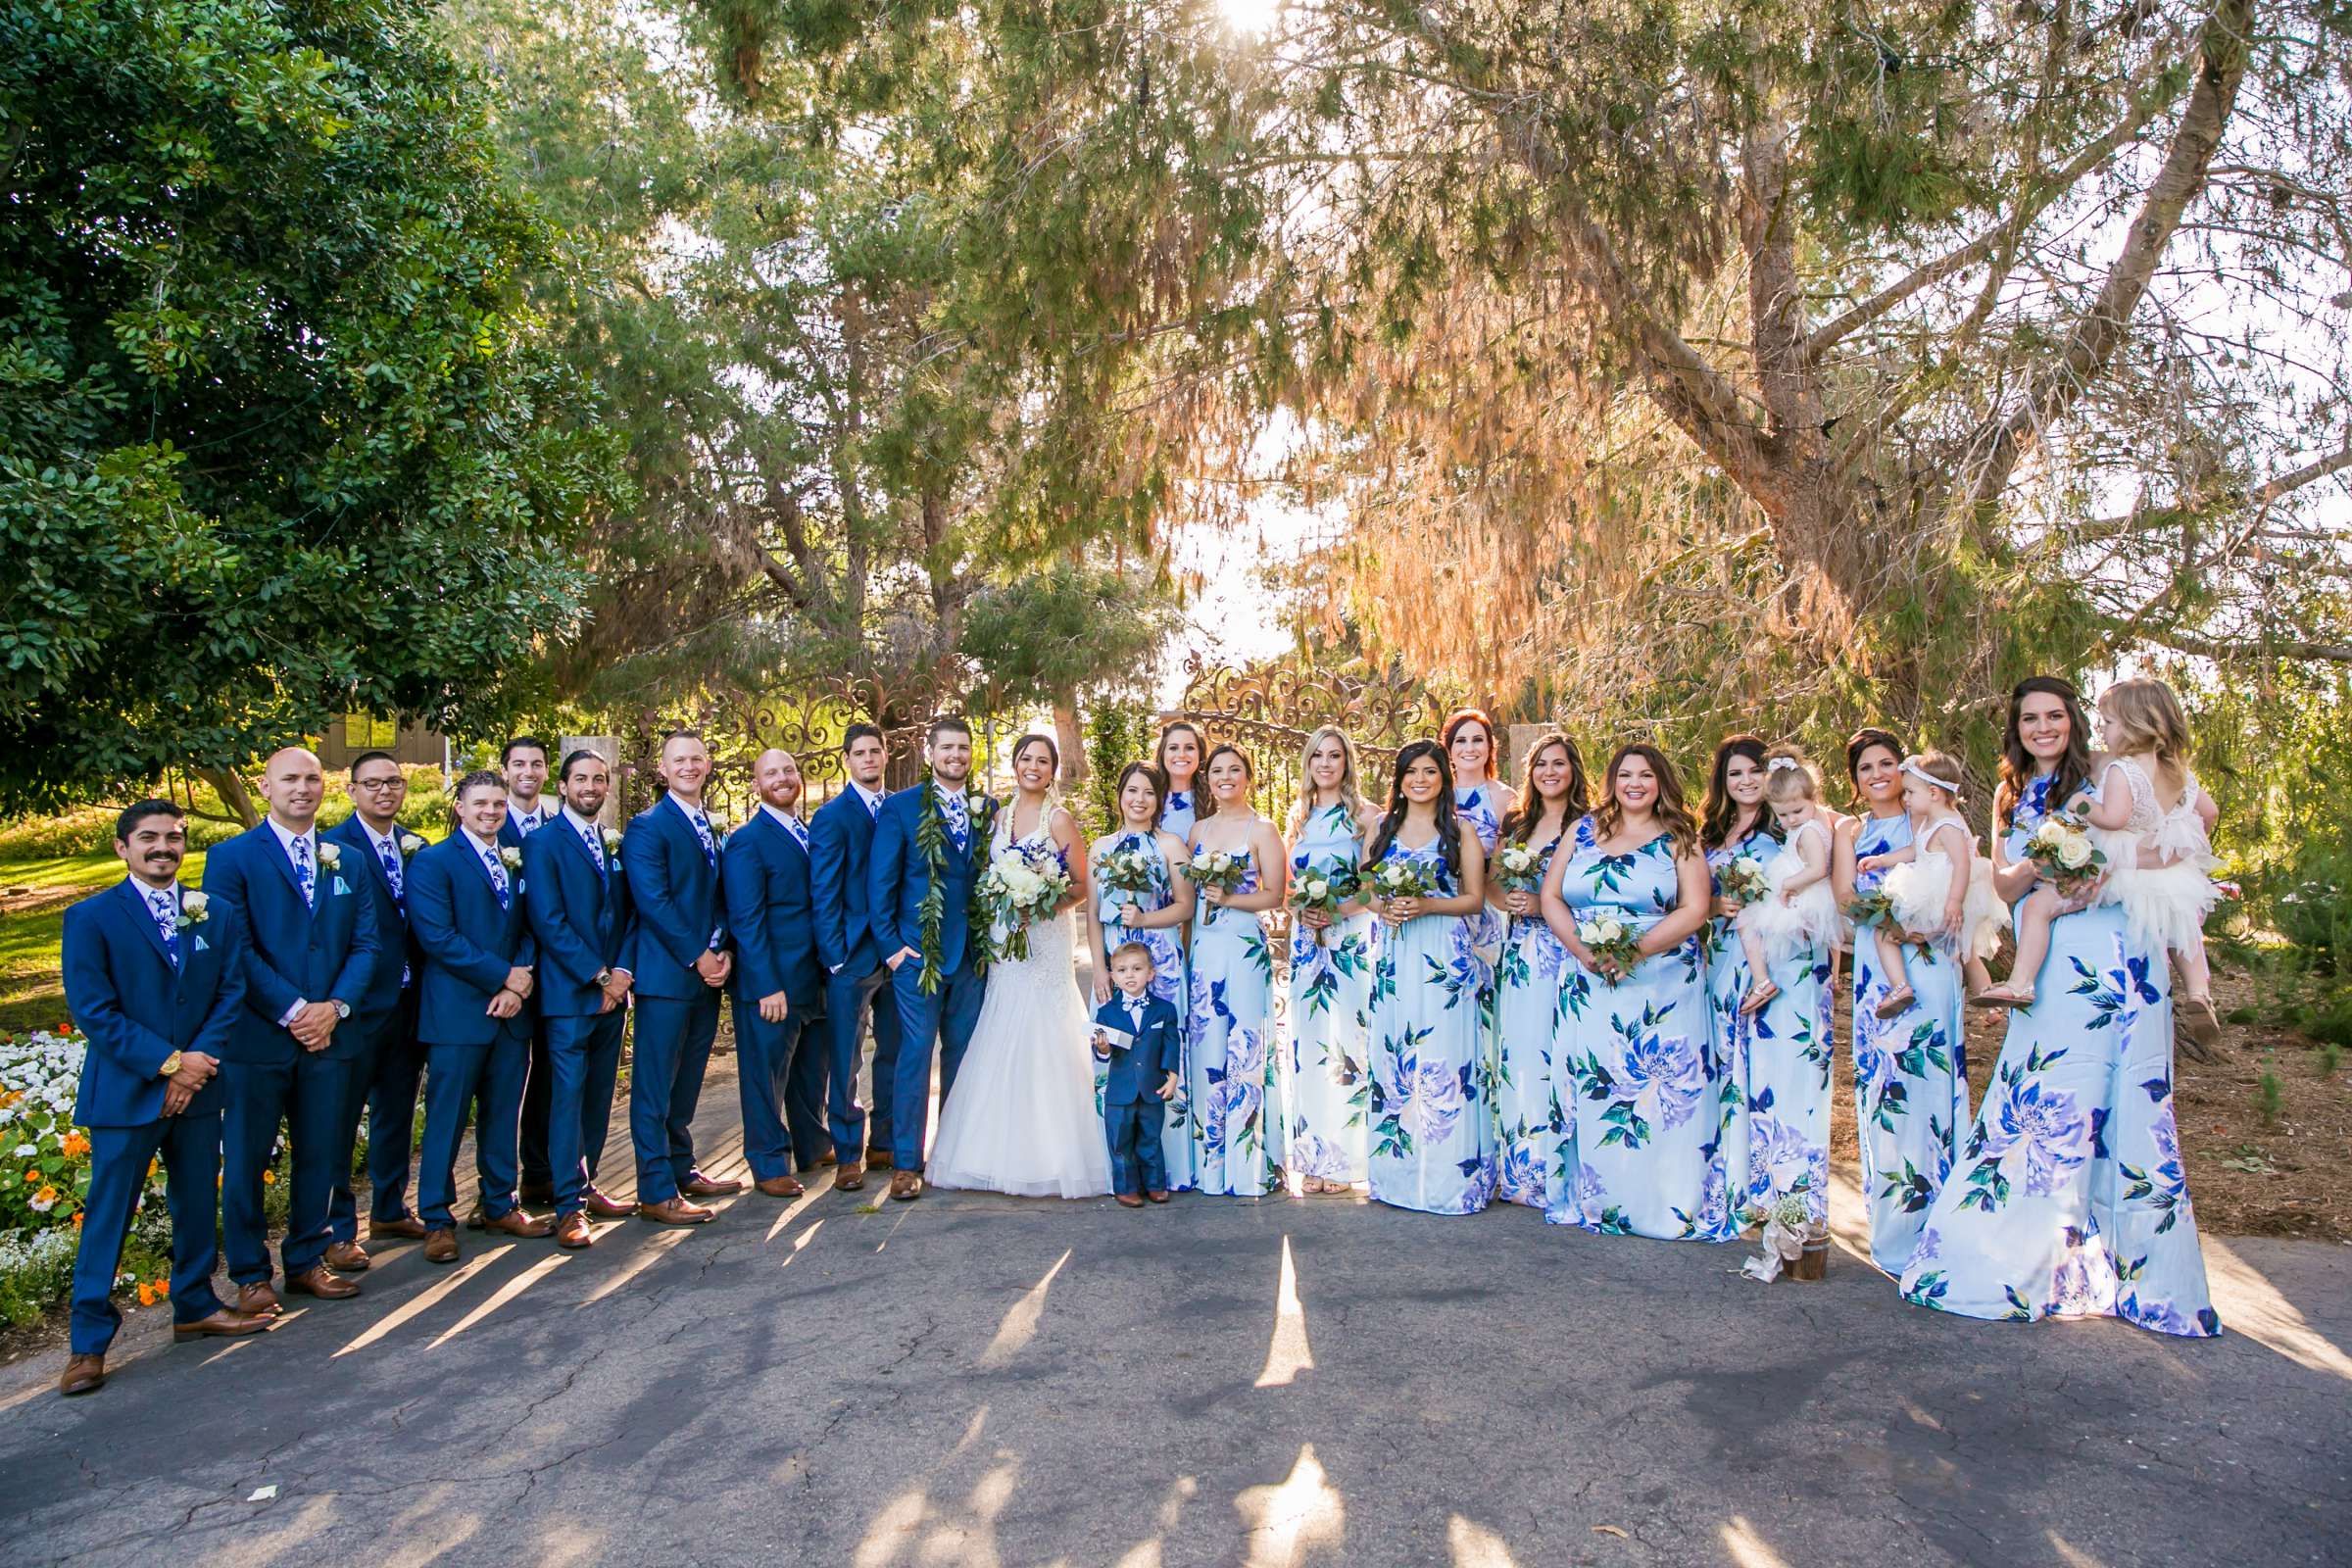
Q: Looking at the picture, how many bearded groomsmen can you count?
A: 2